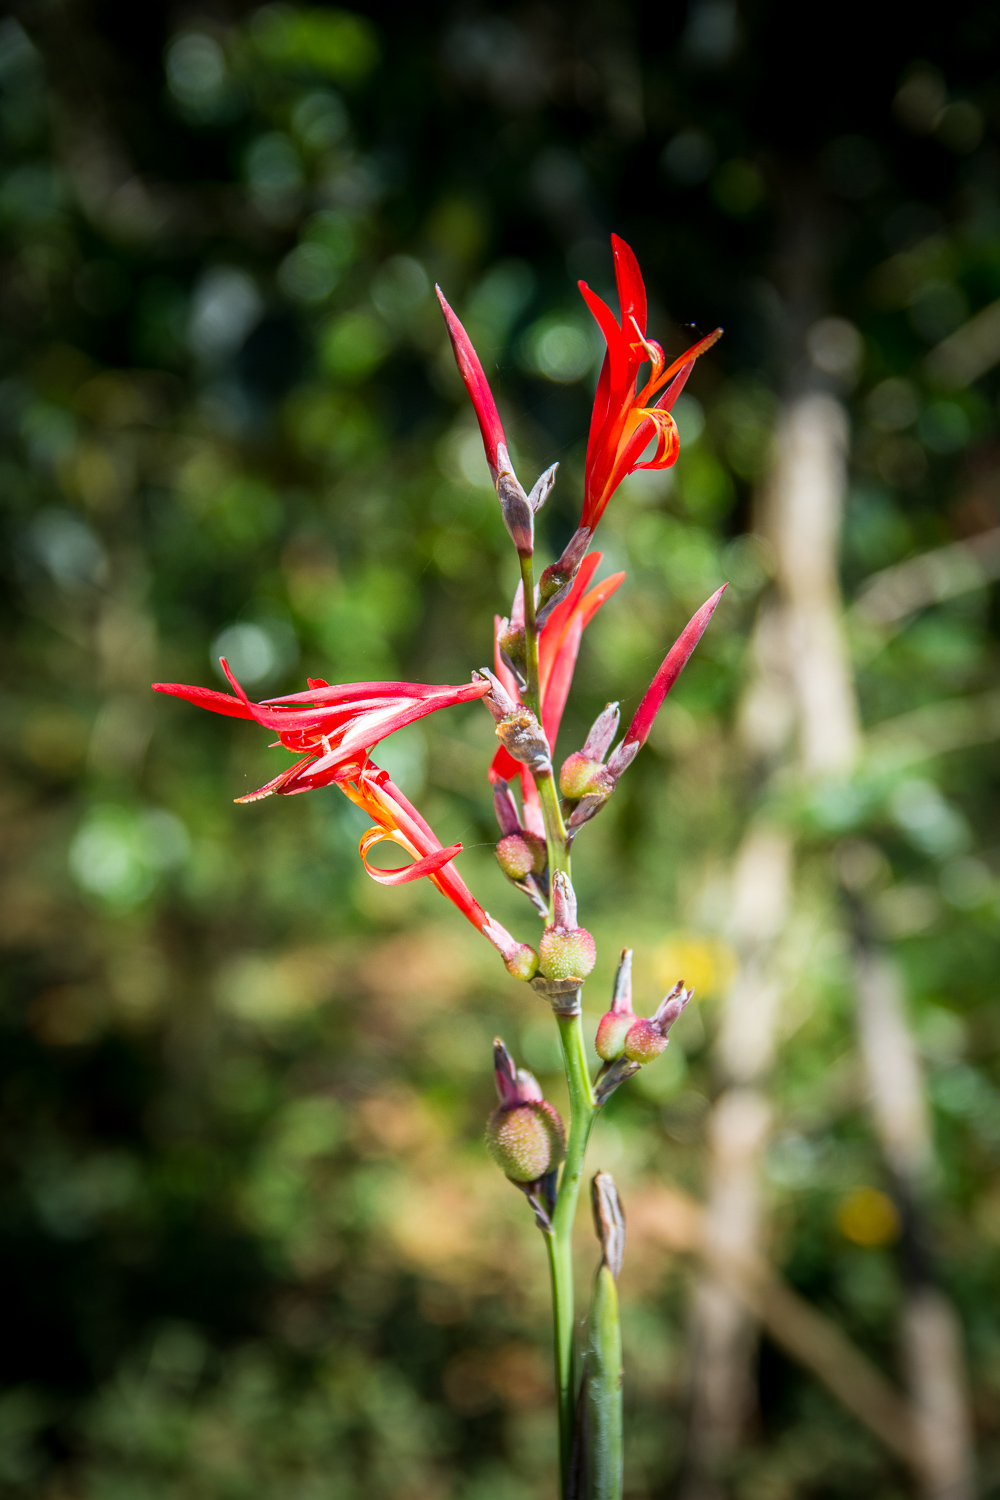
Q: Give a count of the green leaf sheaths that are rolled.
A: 1